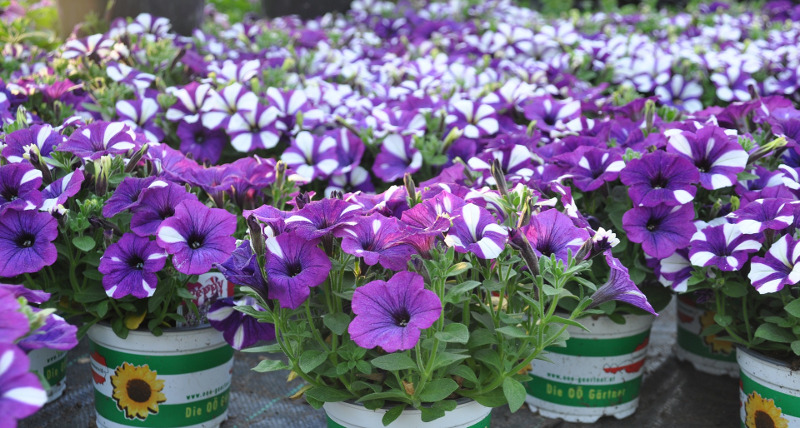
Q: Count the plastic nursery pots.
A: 6